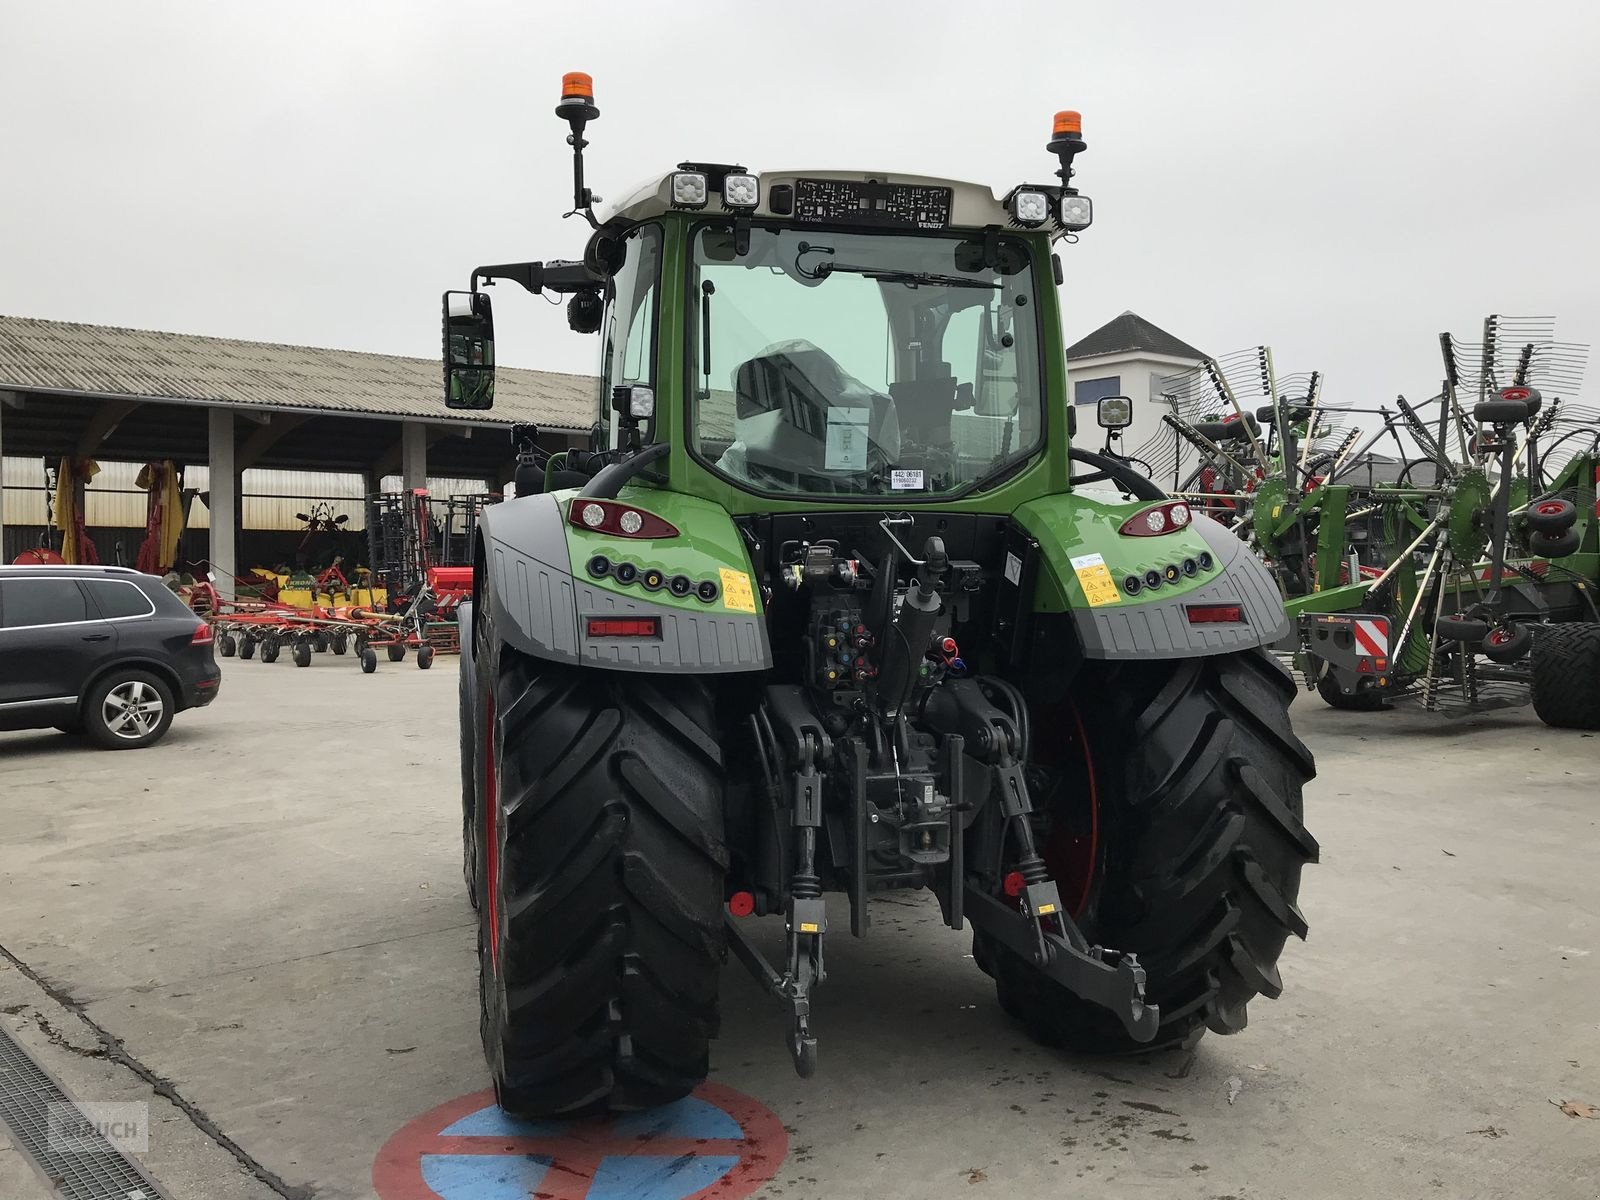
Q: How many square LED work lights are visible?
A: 6